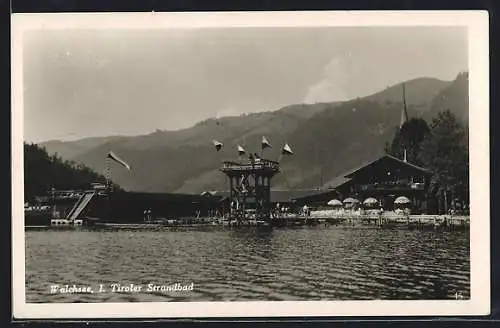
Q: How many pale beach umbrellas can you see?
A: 4